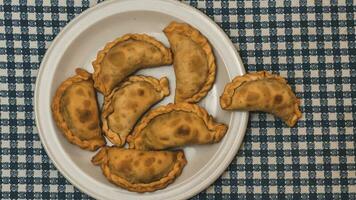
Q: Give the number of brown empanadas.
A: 7